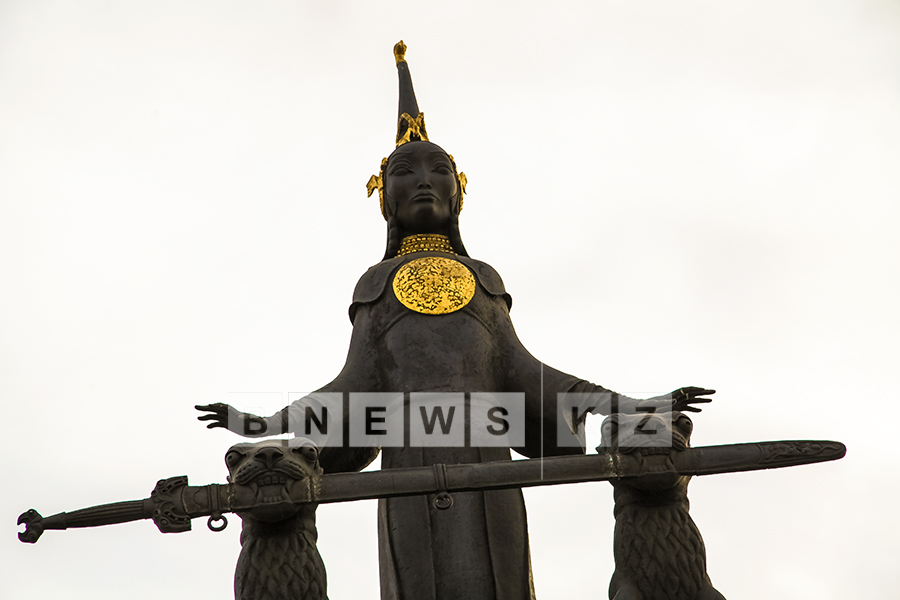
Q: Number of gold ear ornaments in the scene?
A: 2